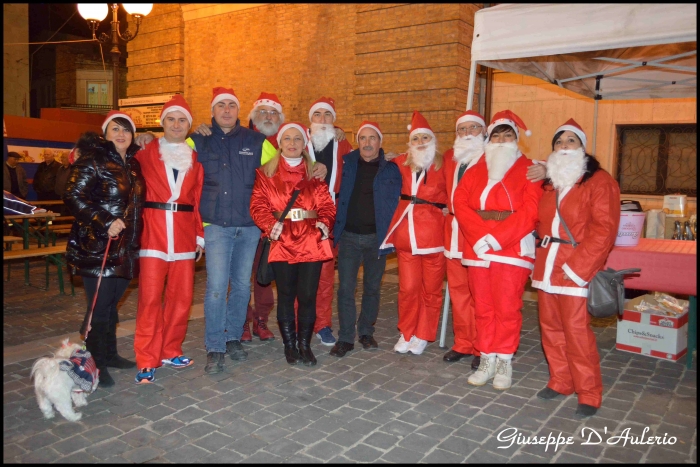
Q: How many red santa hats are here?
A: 11